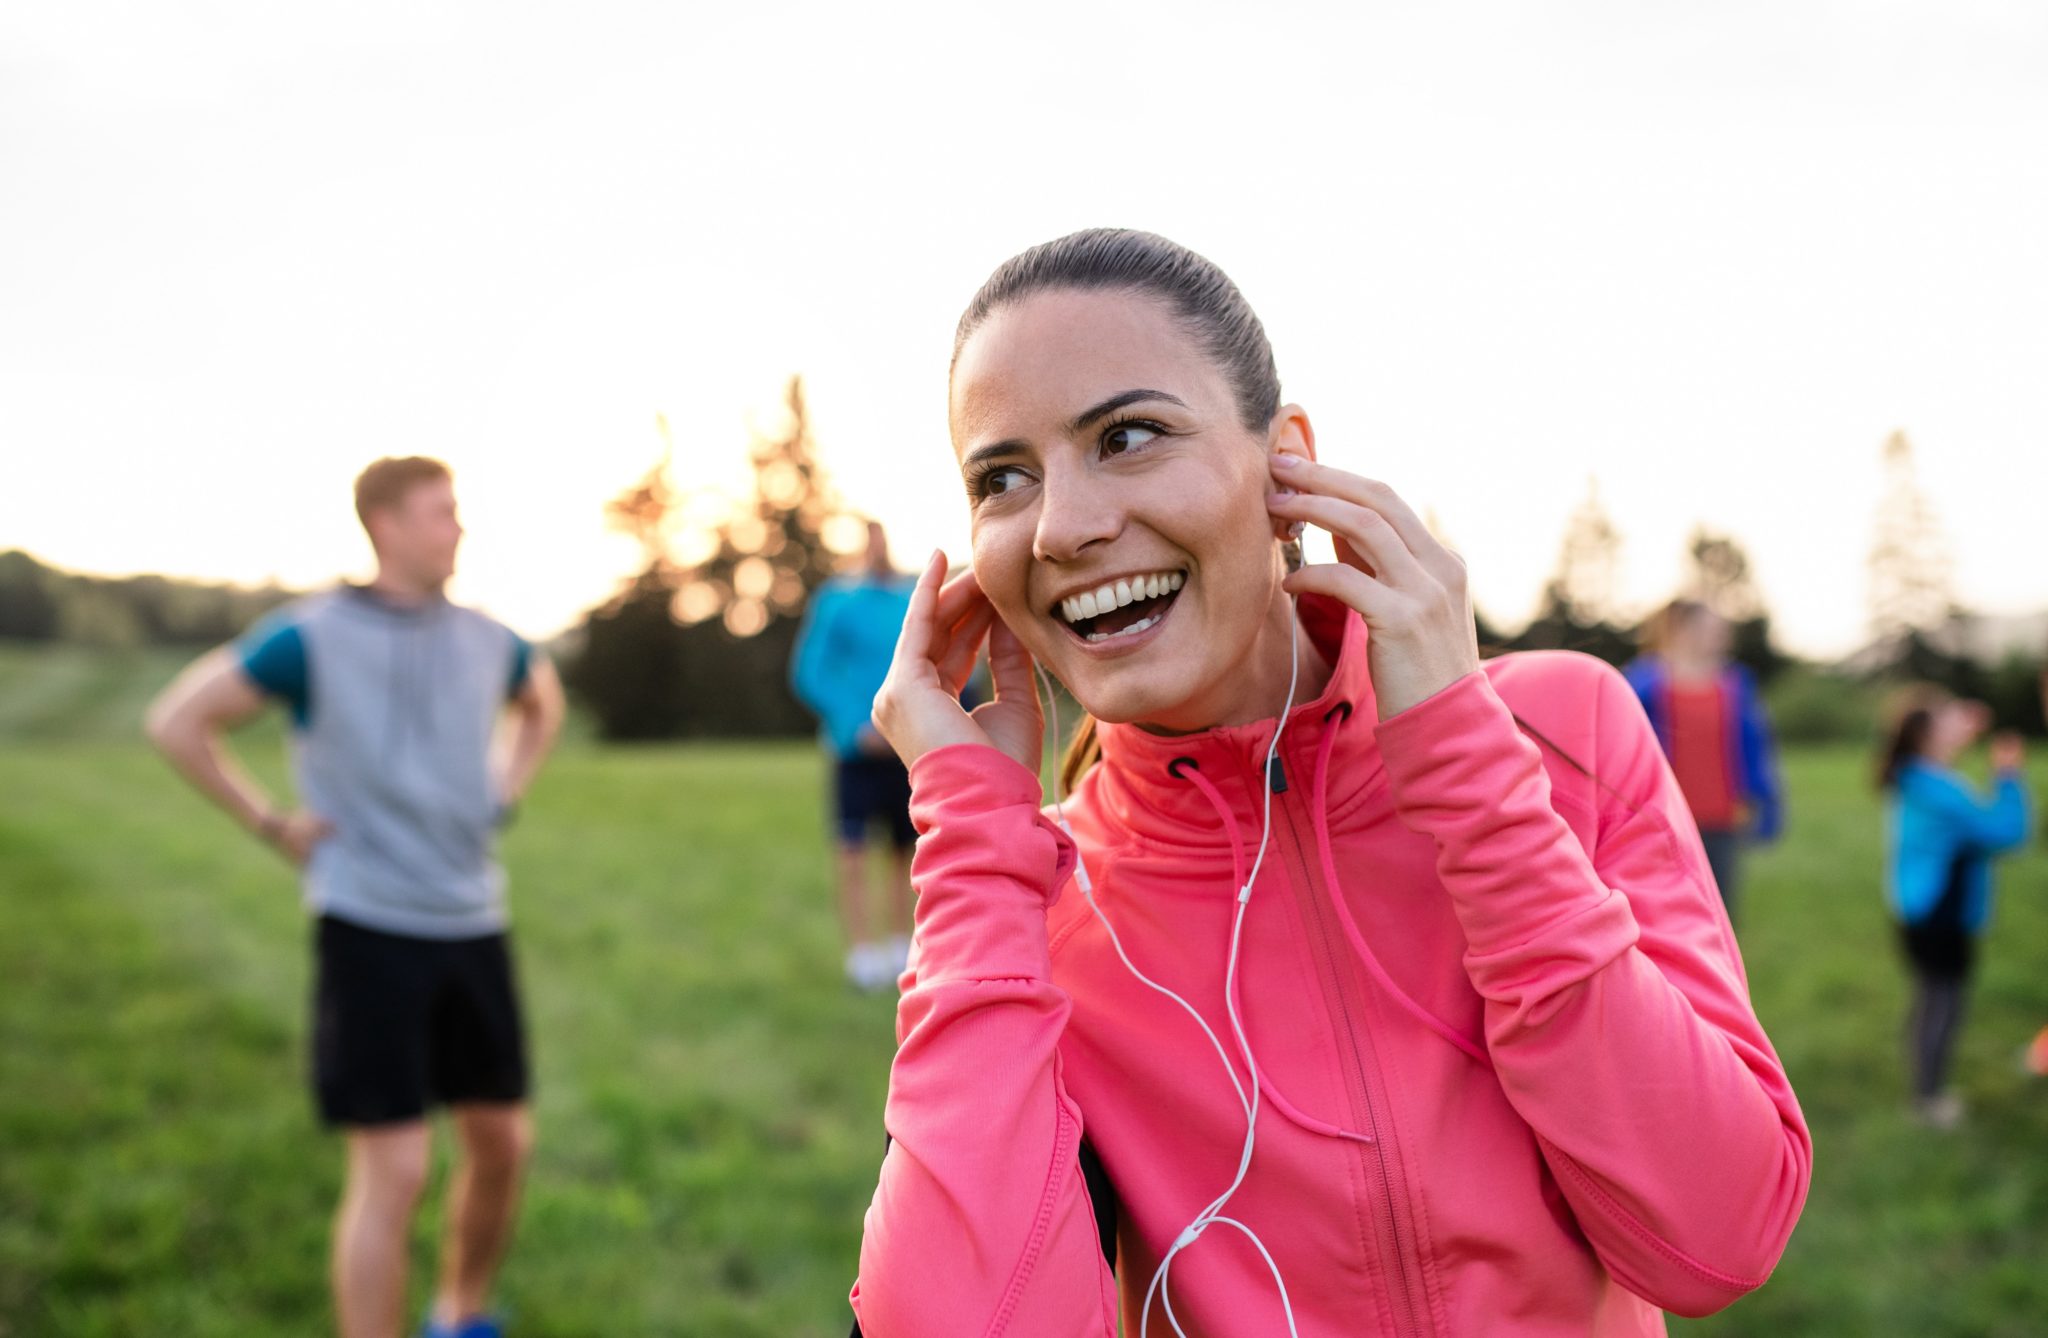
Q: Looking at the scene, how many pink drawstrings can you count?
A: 2